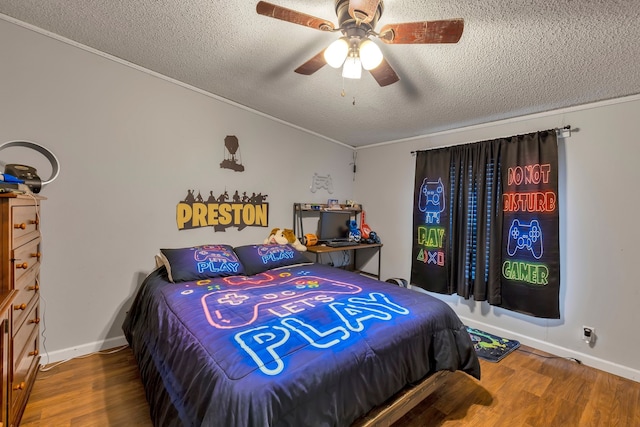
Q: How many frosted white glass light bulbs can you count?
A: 3